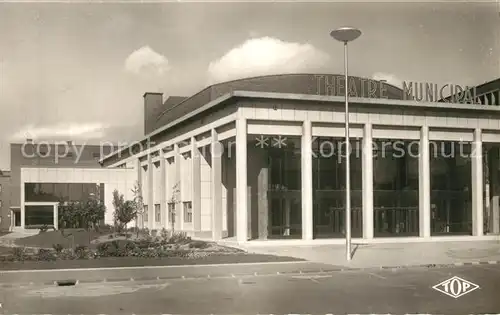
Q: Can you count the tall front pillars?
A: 5